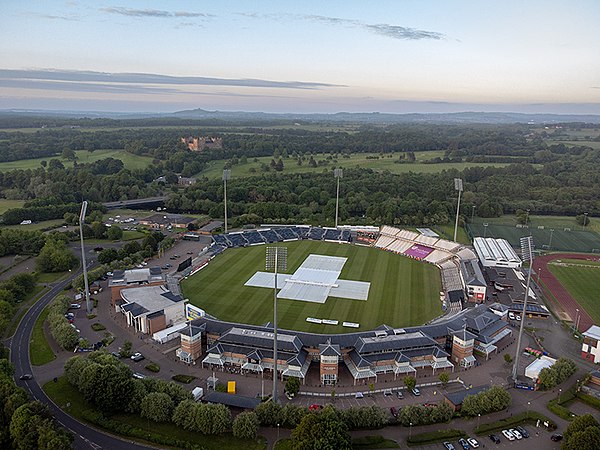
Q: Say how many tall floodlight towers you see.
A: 6